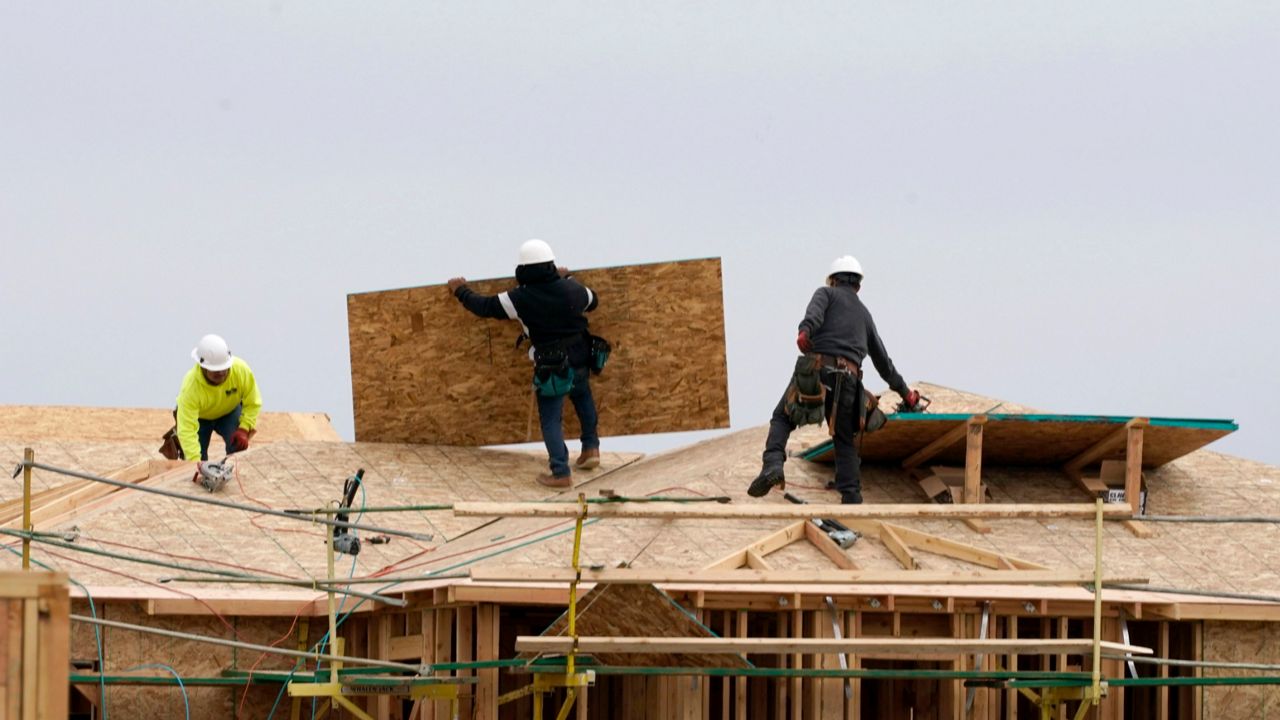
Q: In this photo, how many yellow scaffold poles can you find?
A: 4